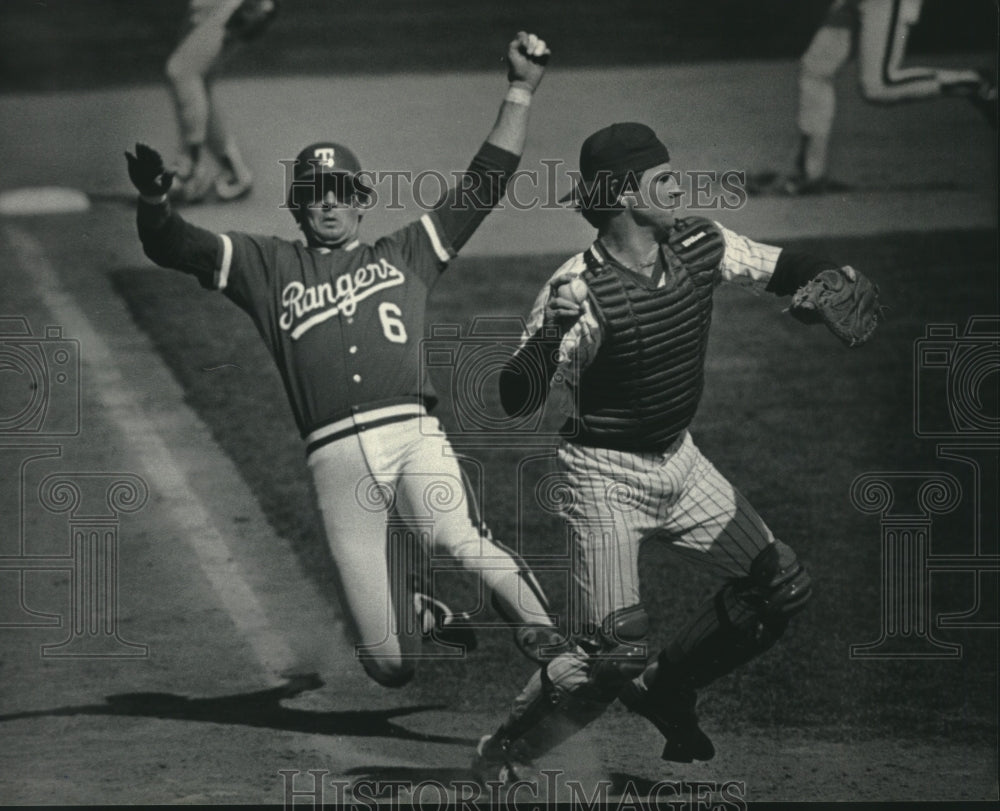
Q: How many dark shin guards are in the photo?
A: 2